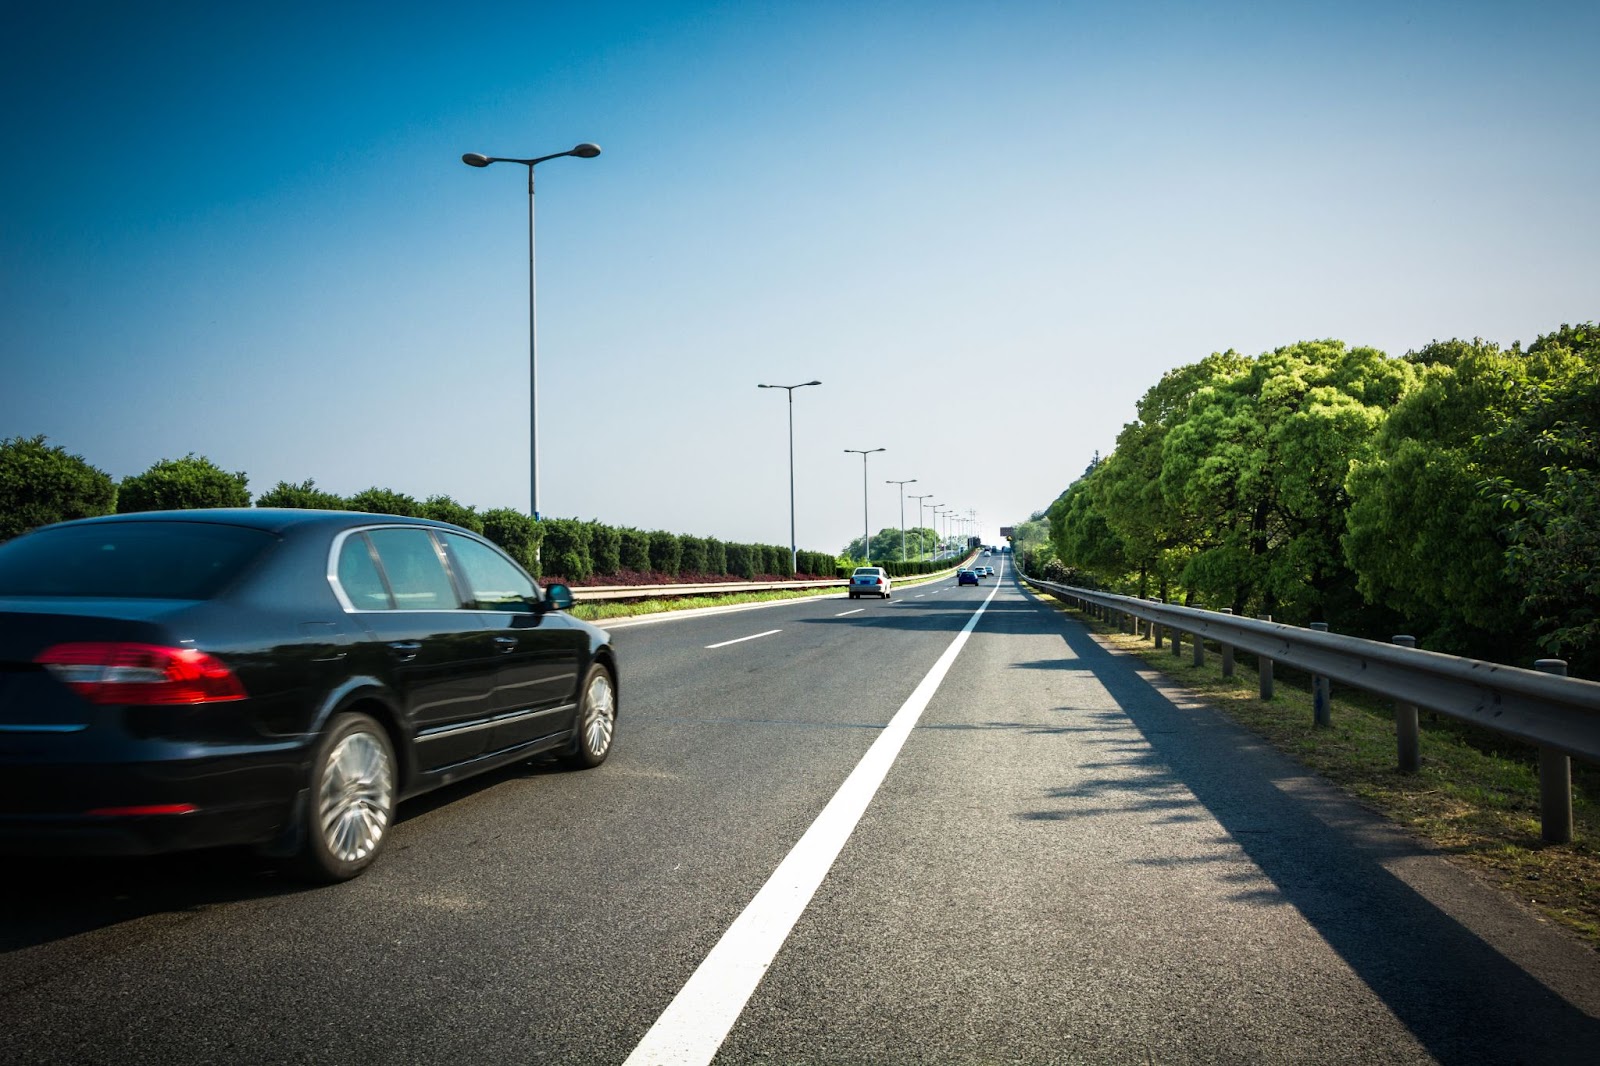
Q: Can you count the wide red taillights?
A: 1